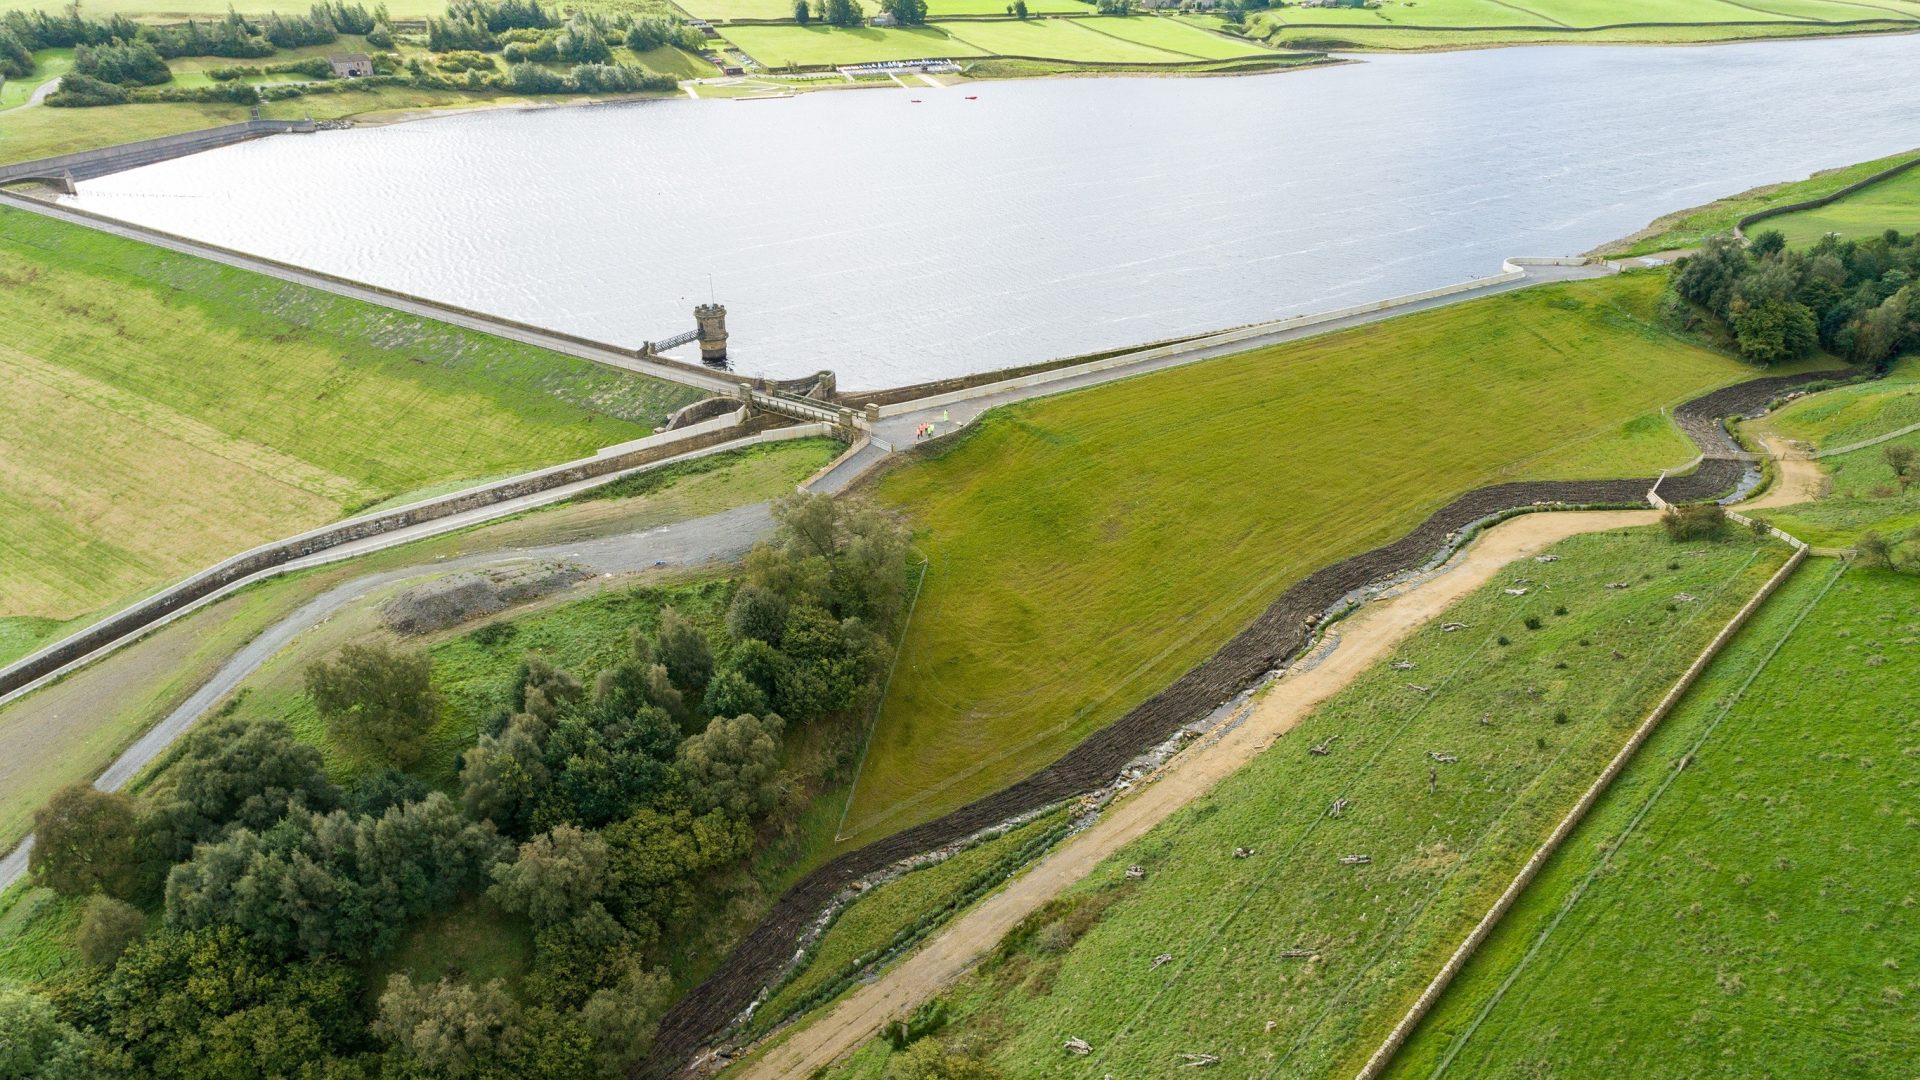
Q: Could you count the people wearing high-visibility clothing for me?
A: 6